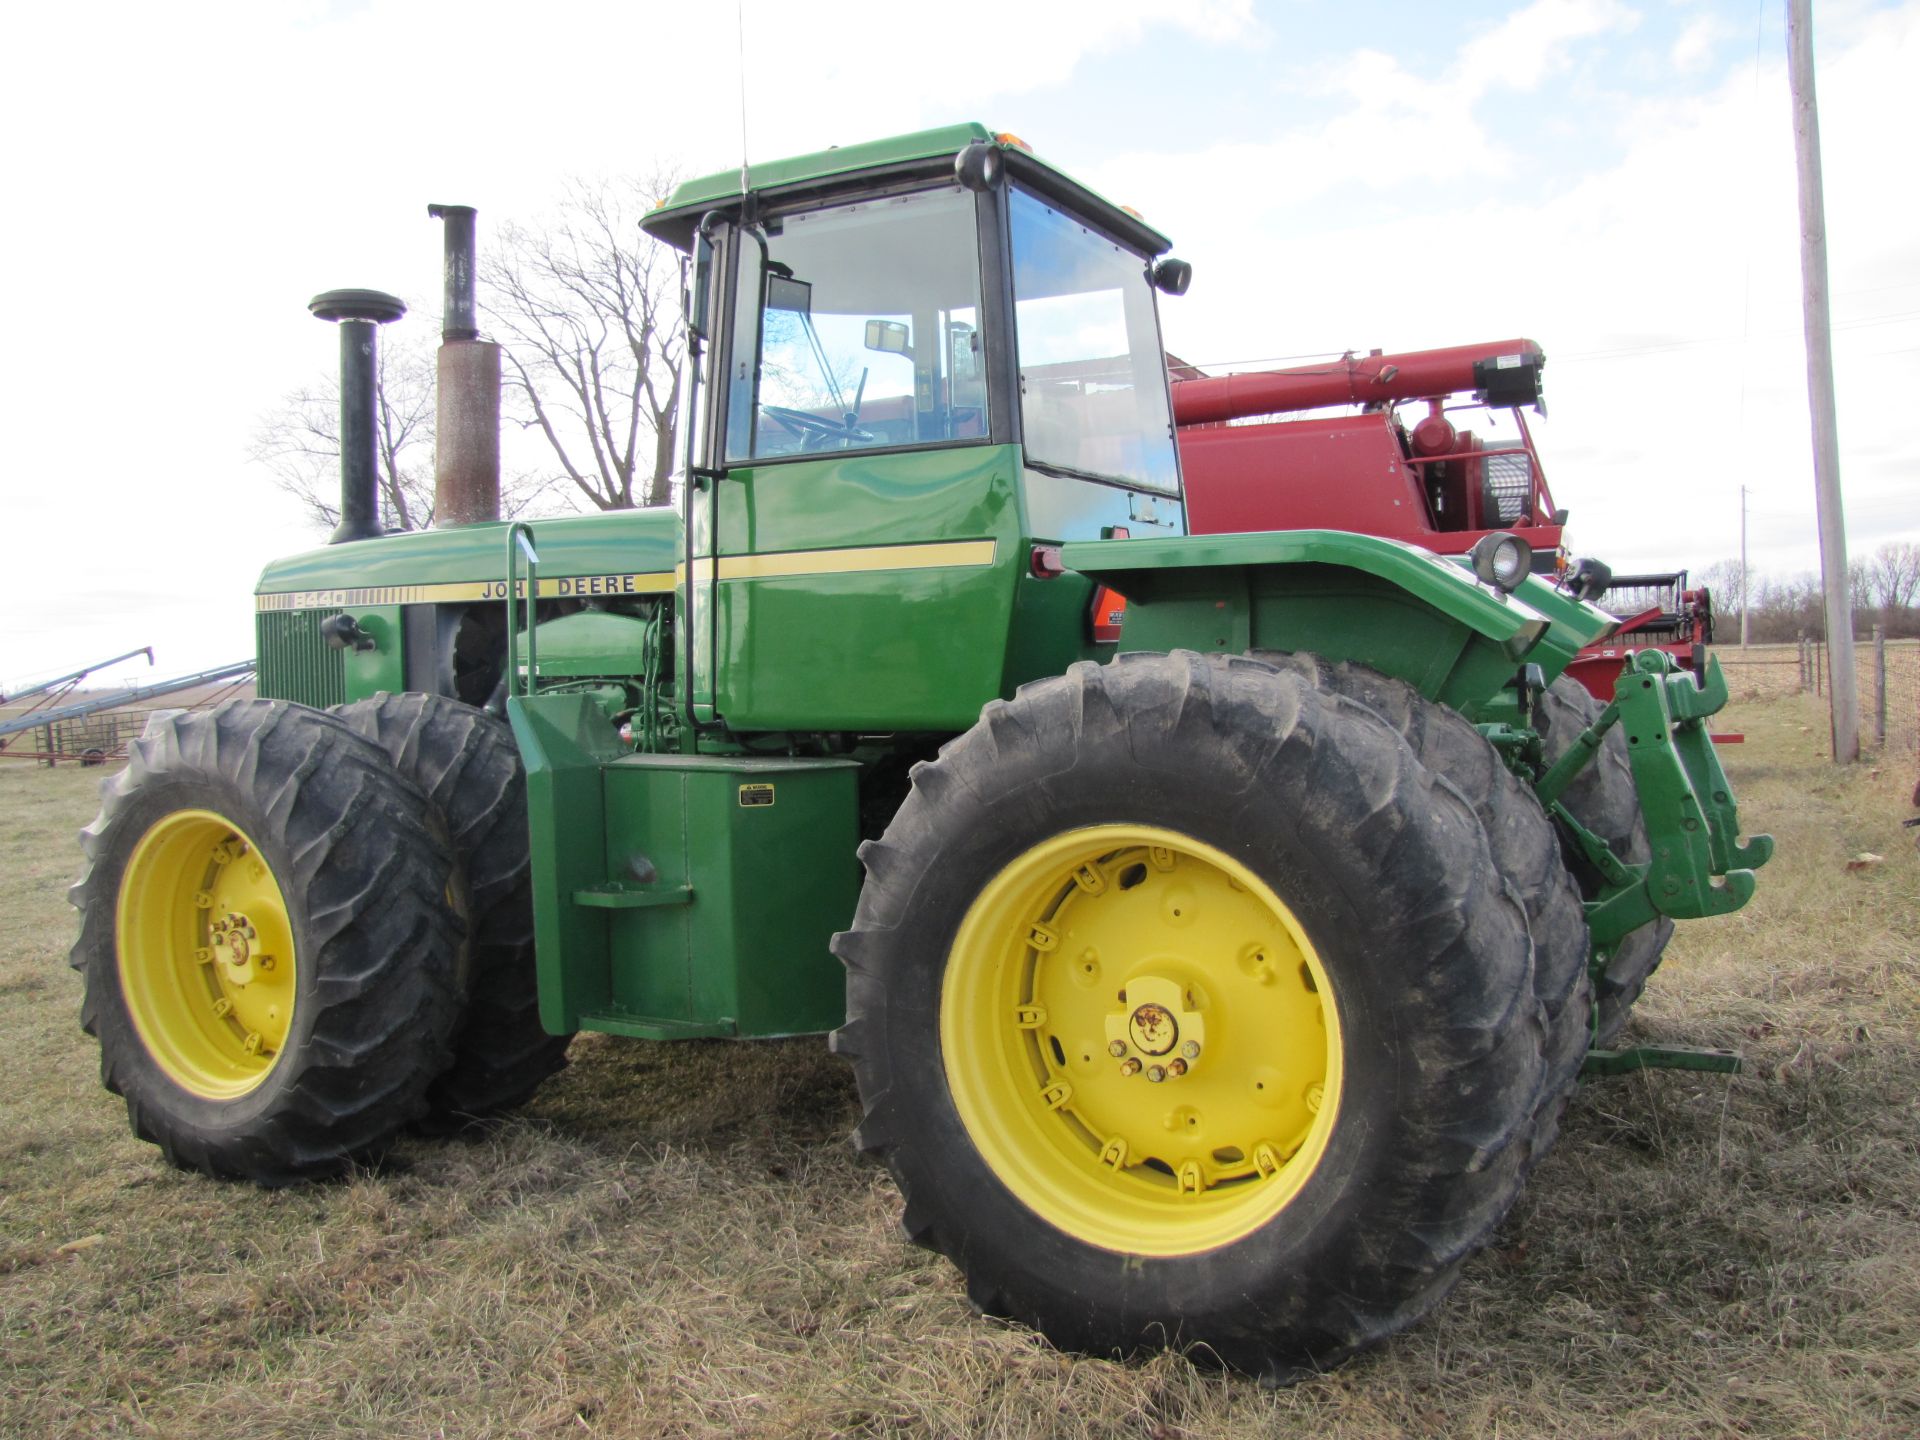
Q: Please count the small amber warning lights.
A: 3